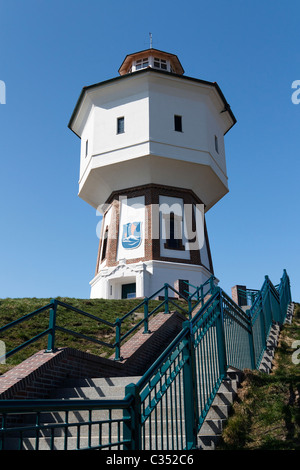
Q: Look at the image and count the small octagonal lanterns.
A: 1